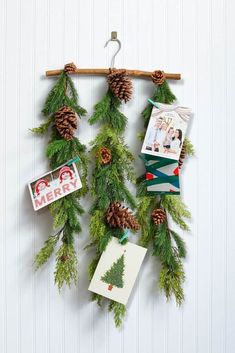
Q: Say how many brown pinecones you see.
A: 8